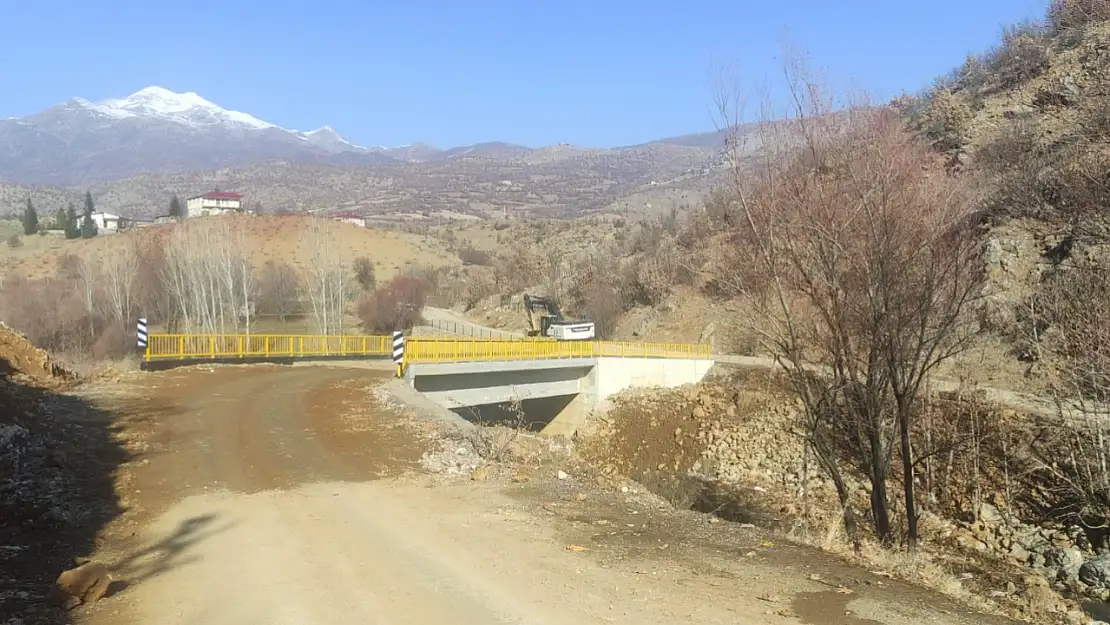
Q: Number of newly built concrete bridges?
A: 1